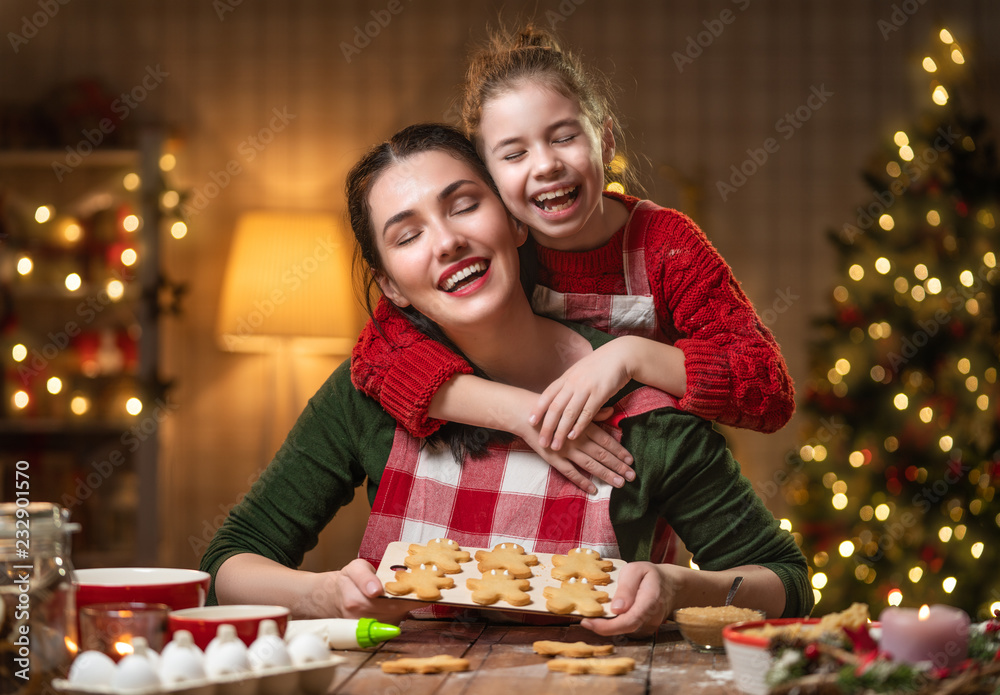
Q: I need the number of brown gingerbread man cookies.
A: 9